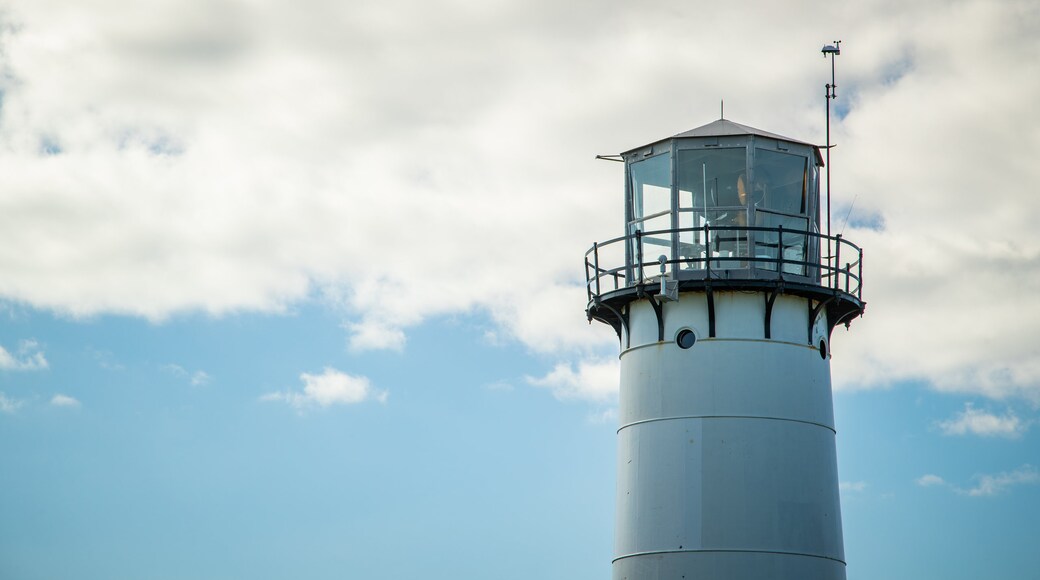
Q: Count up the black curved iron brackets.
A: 7